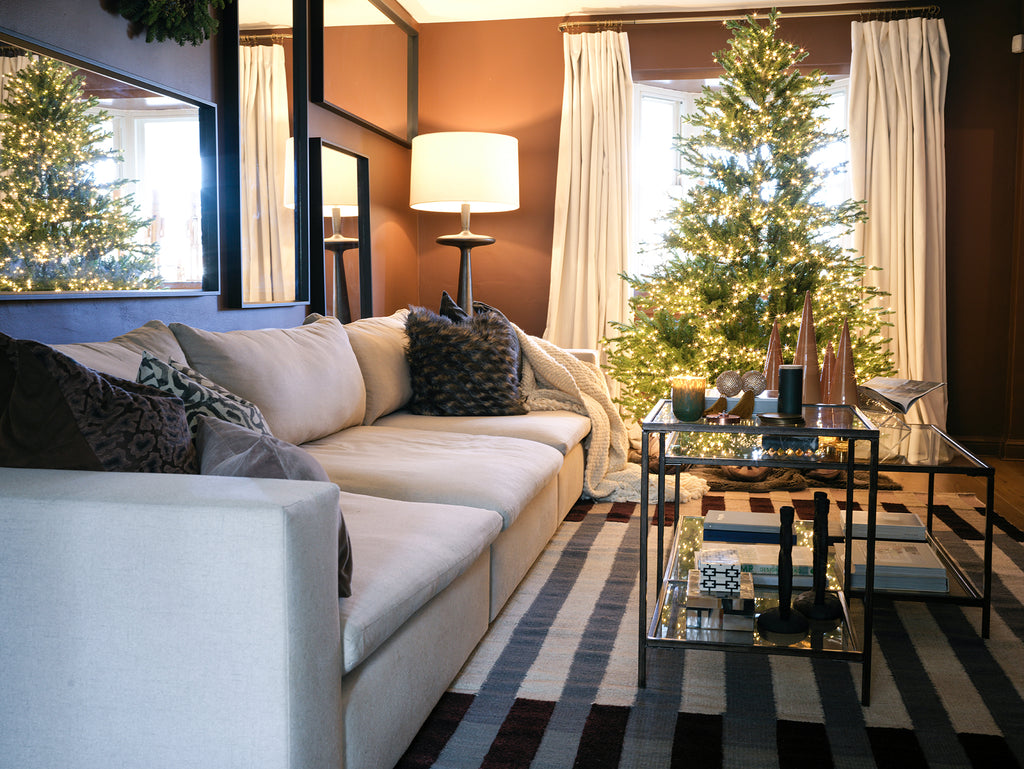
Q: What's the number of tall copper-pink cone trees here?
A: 4